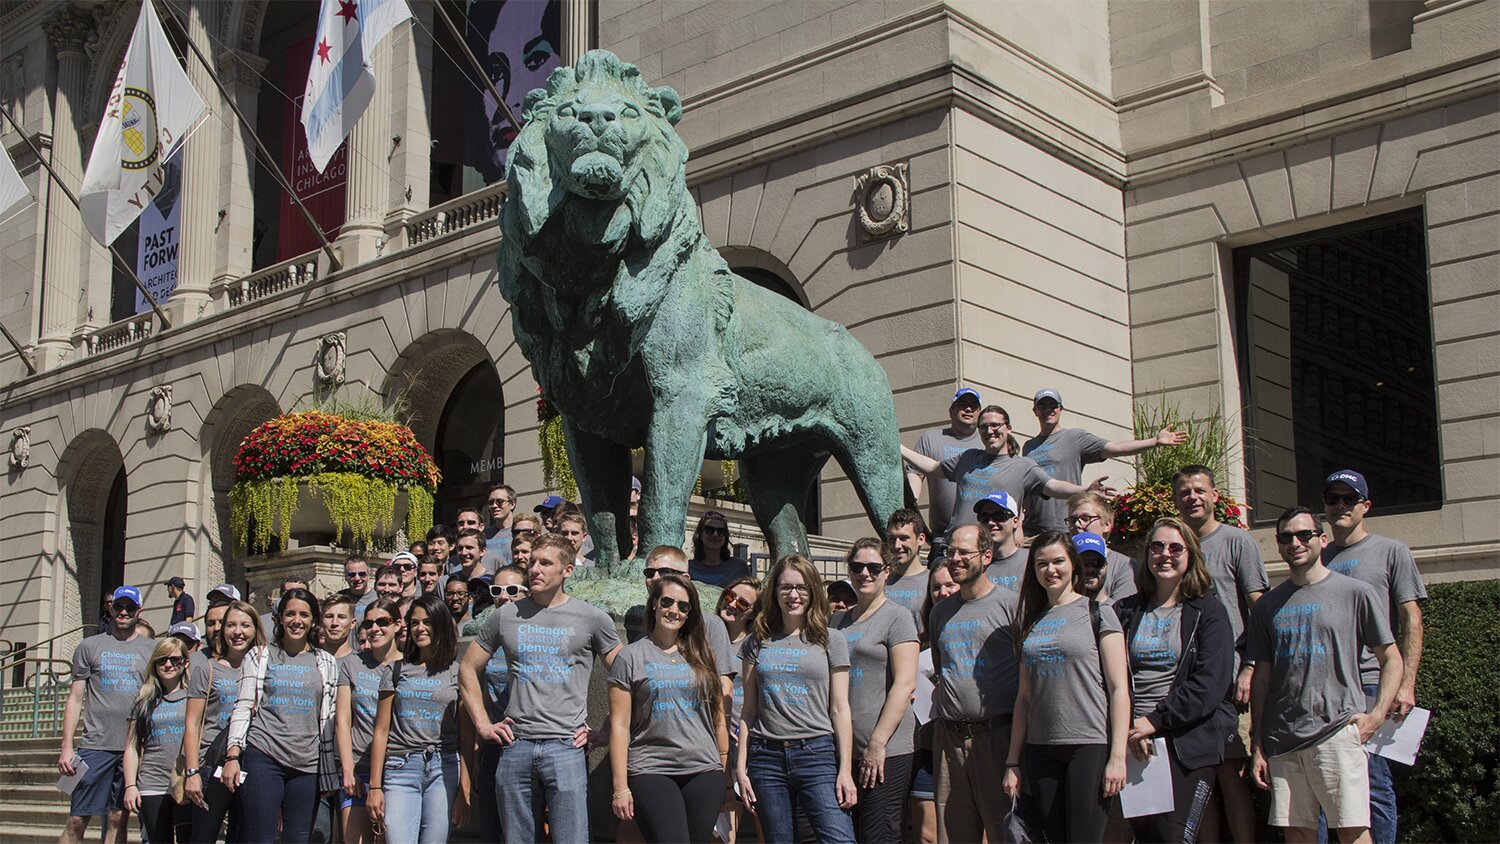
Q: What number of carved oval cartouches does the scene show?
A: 4